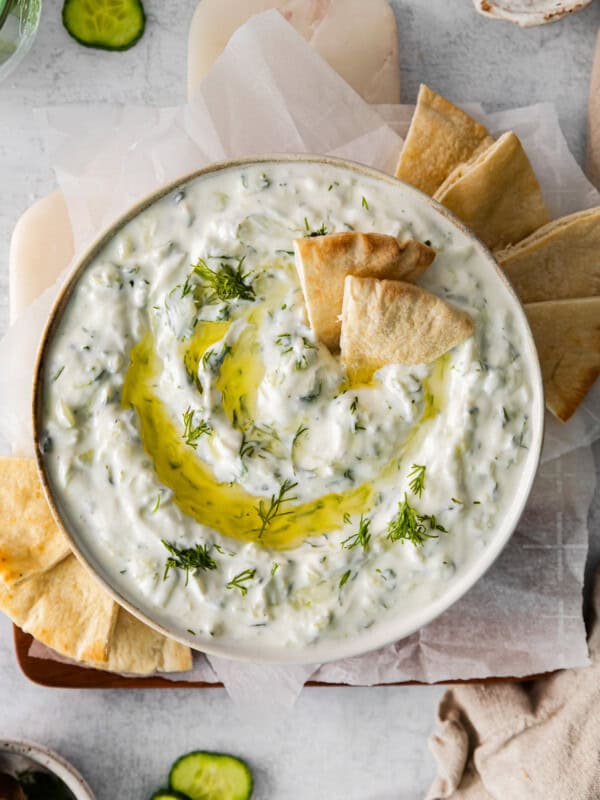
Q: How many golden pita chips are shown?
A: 9